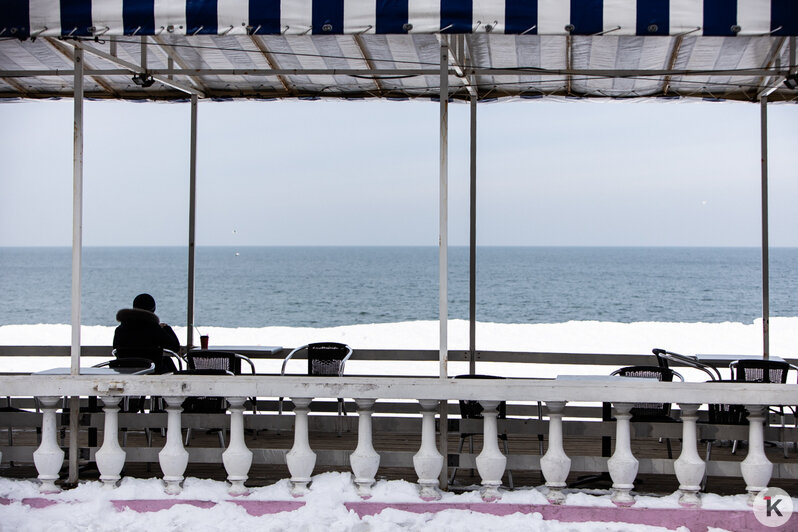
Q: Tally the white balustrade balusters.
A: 12